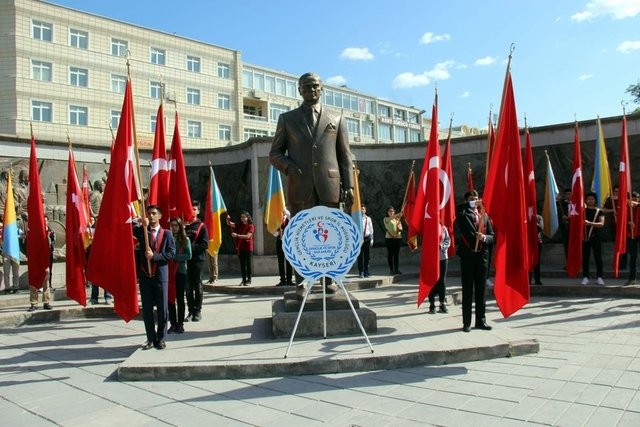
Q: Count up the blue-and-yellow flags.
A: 6